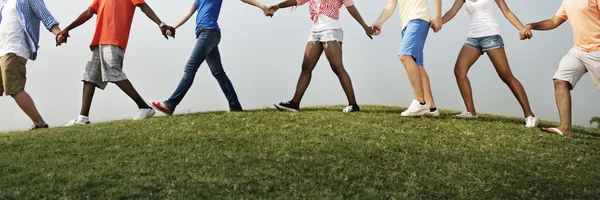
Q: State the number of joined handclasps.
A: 6